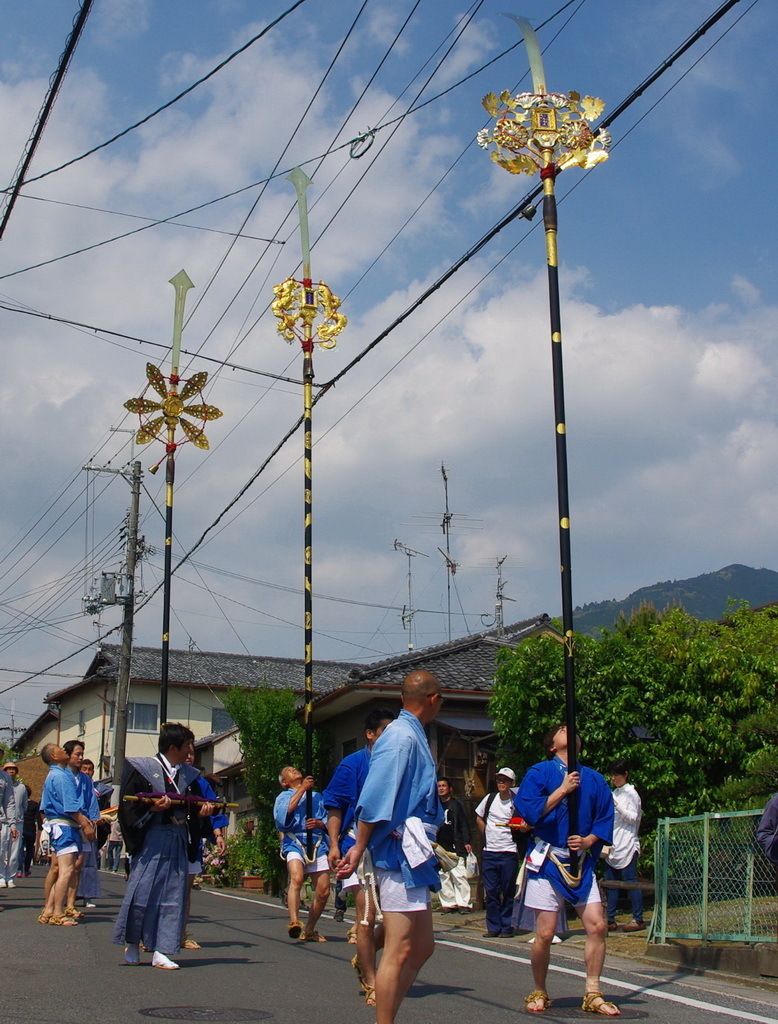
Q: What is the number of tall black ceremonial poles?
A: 3